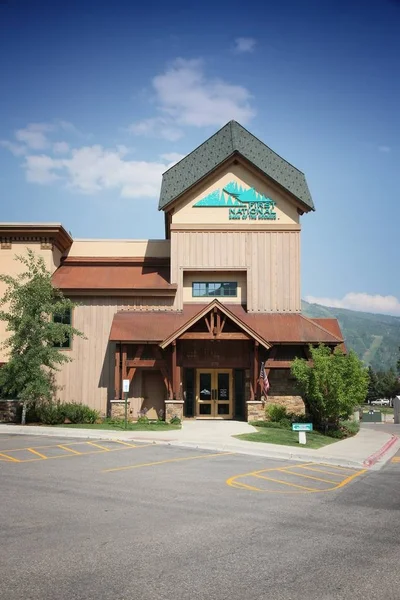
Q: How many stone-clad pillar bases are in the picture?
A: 3